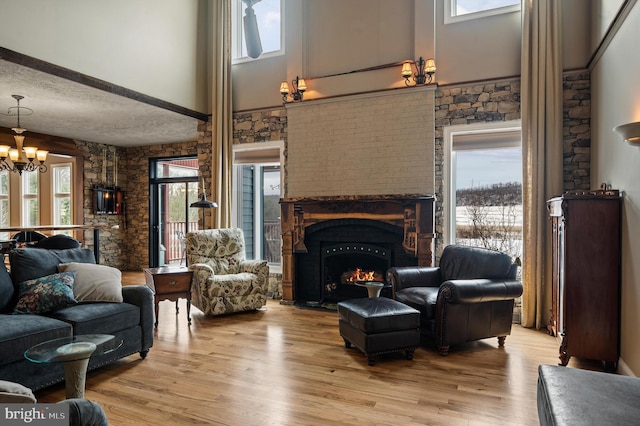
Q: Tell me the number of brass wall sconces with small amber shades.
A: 2